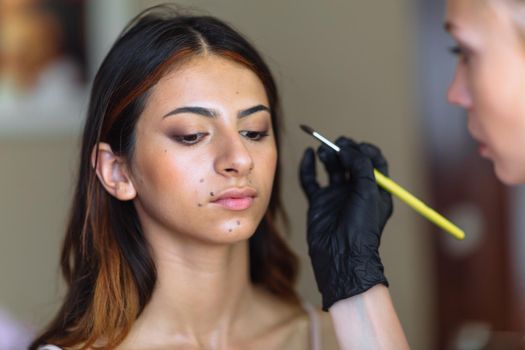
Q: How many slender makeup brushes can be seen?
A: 1